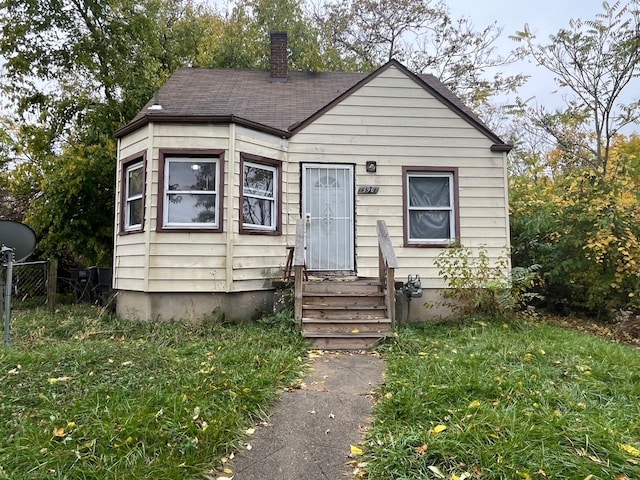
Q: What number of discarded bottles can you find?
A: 0